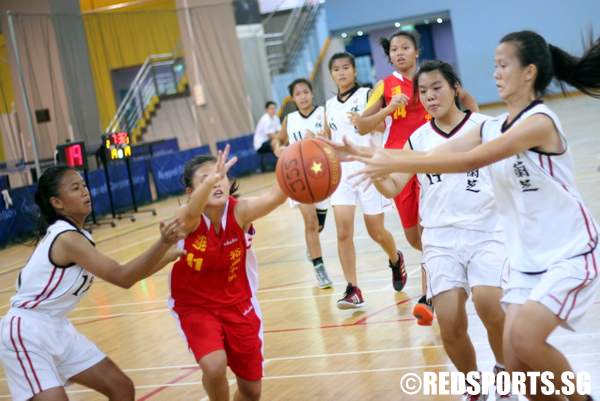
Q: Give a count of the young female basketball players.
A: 7